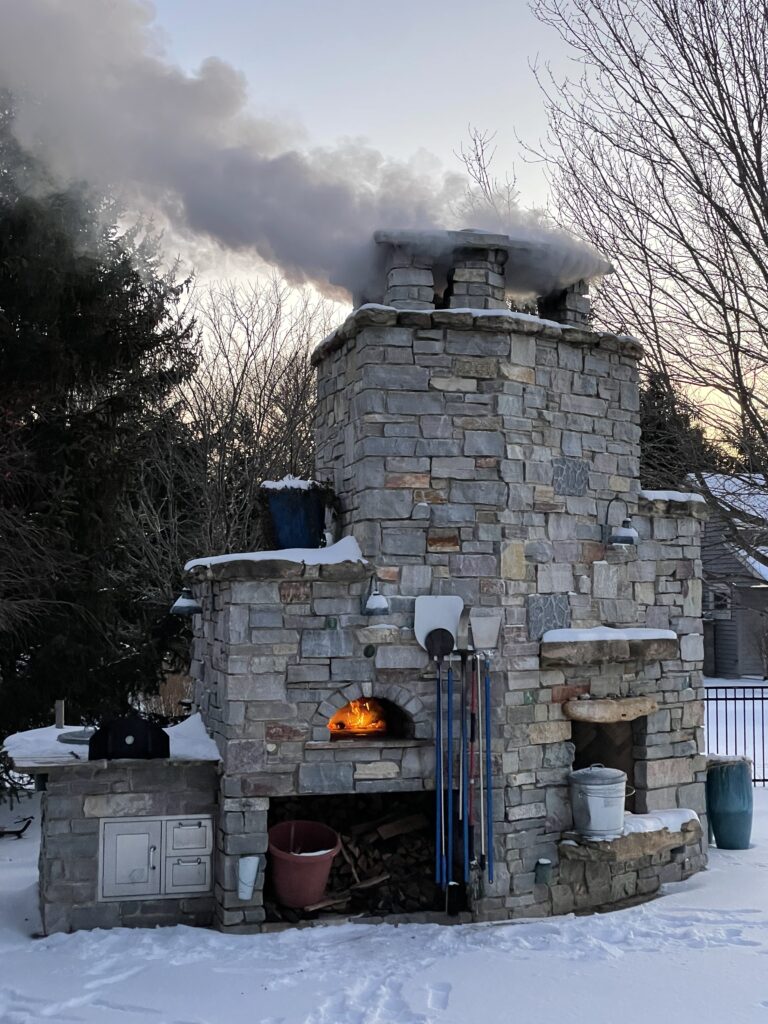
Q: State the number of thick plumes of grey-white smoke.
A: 1